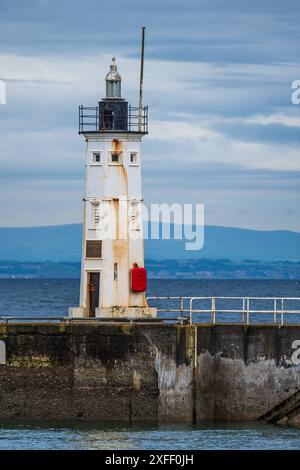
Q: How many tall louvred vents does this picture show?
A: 2